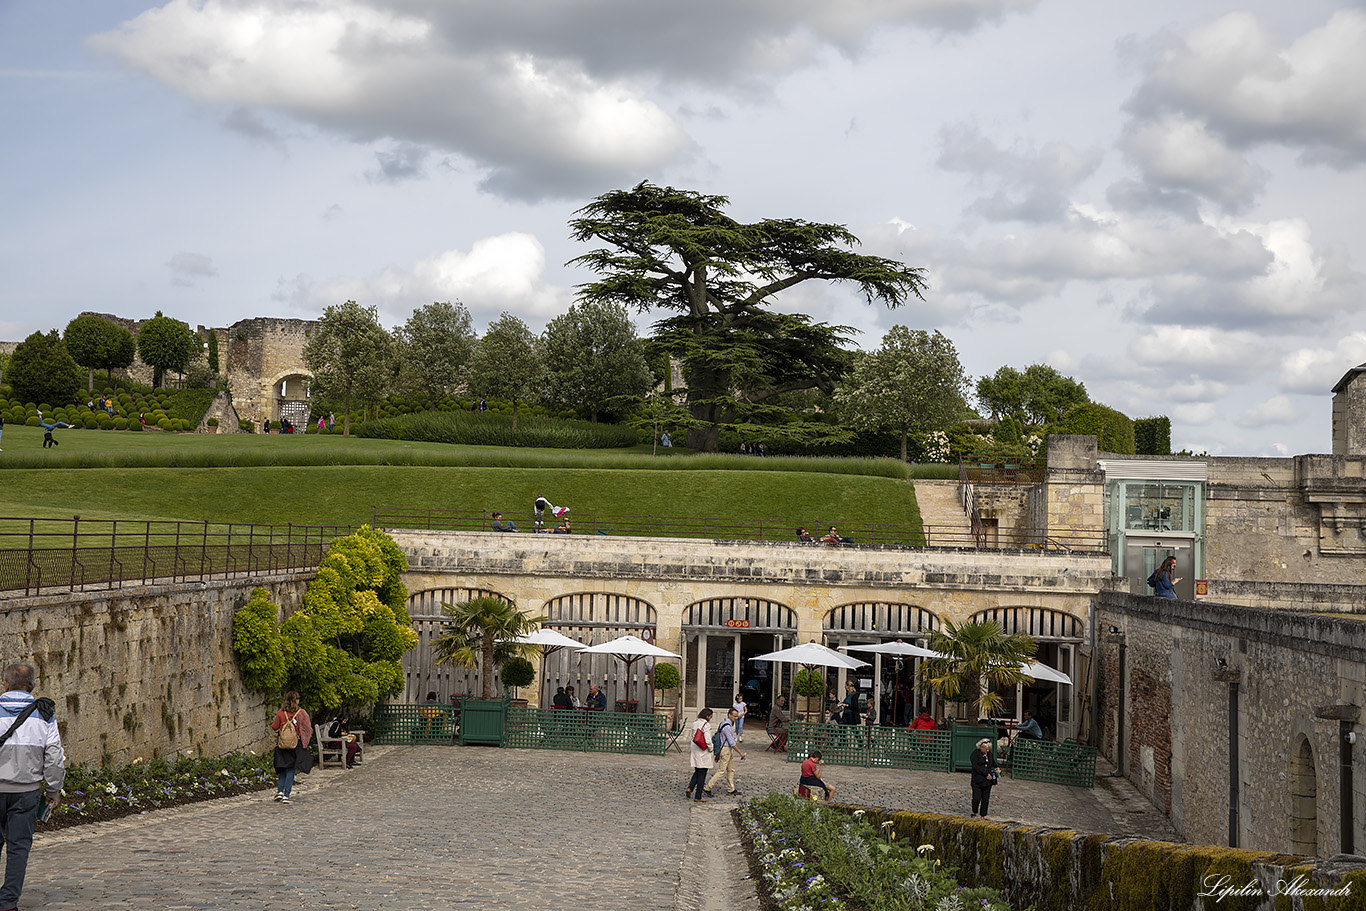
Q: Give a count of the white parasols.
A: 5